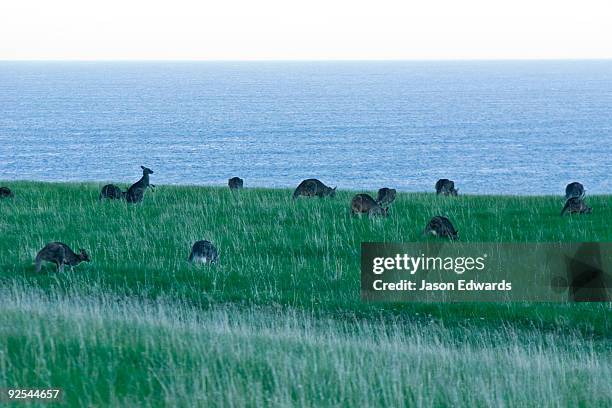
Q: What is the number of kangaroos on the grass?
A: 13